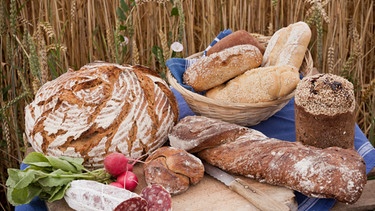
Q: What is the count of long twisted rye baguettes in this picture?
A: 1